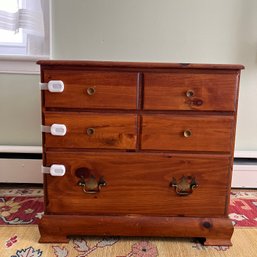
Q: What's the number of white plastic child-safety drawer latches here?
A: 3